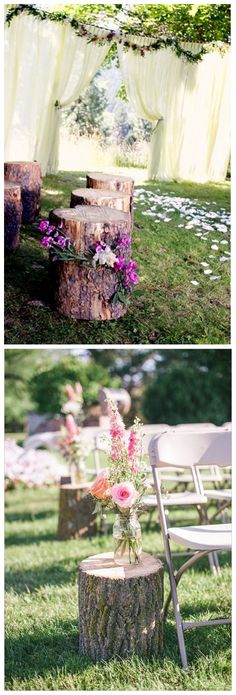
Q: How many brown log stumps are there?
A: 7